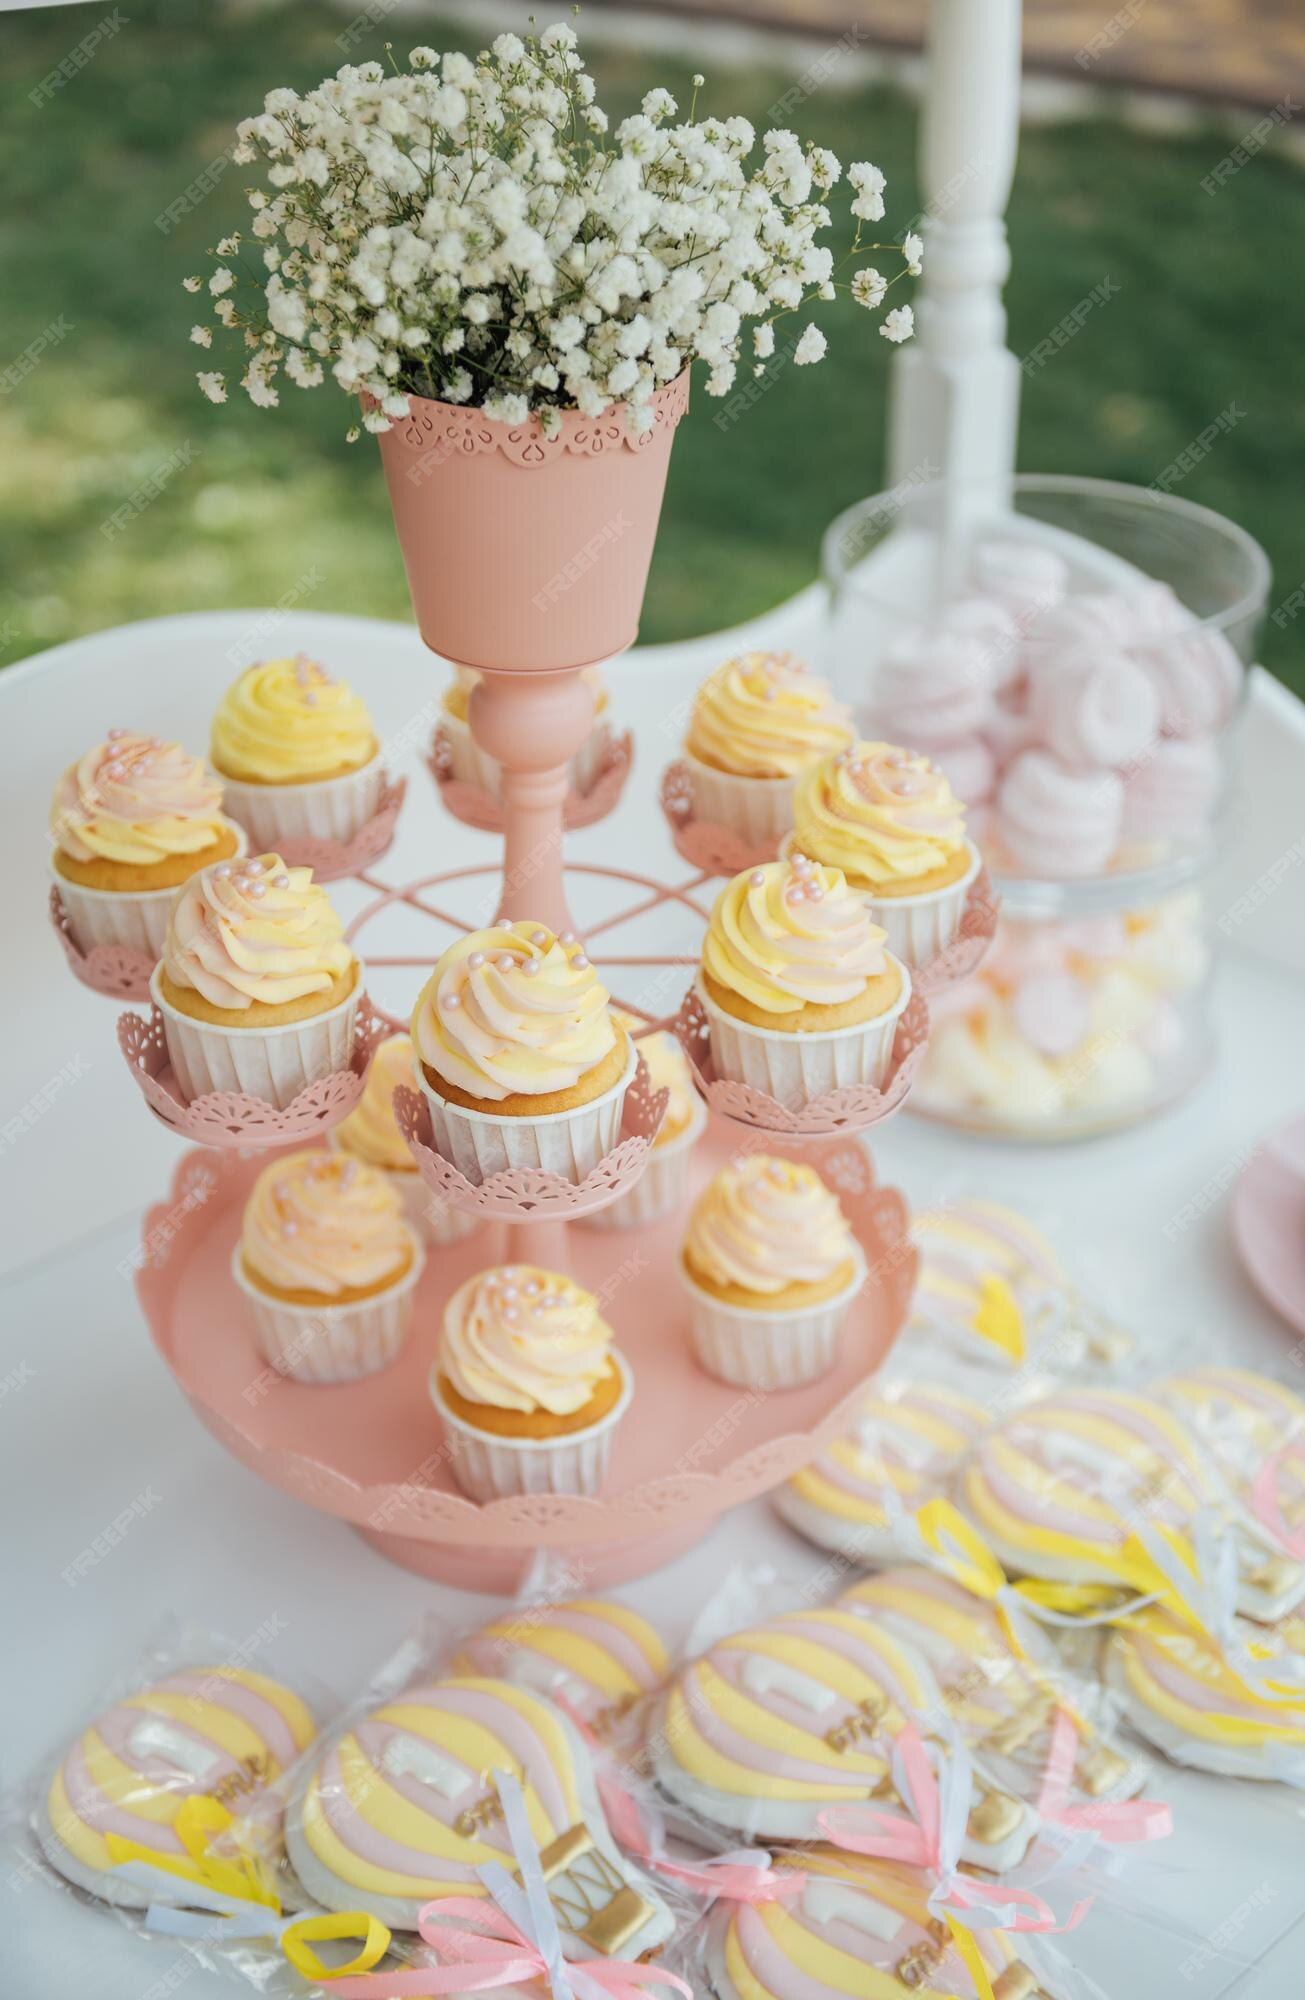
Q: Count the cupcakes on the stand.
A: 13